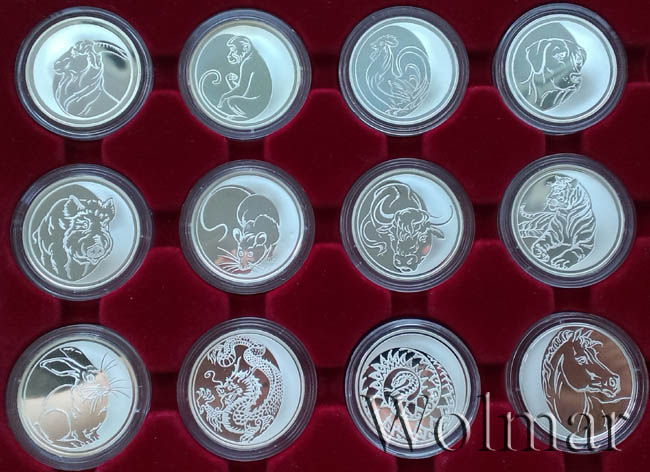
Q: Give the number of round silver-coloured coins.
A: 12